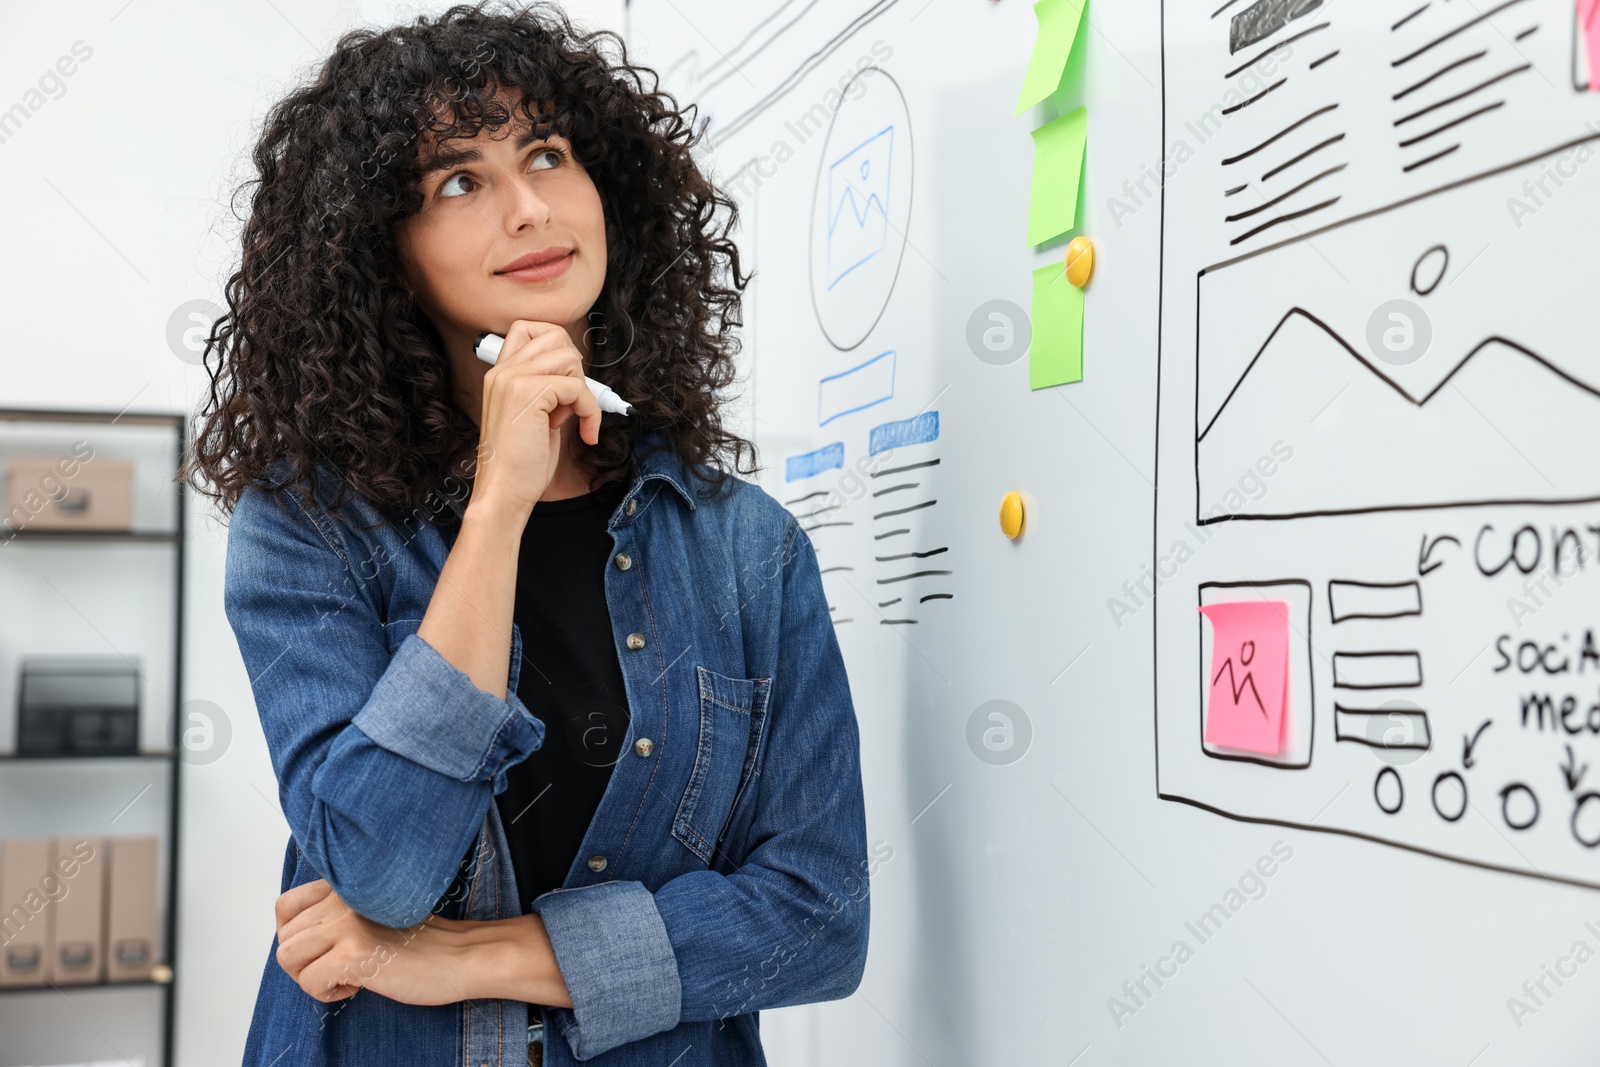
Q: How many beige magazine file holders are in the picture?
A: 3